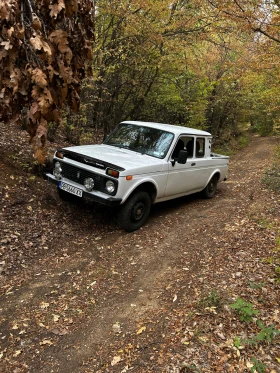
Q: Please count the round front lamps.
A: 4